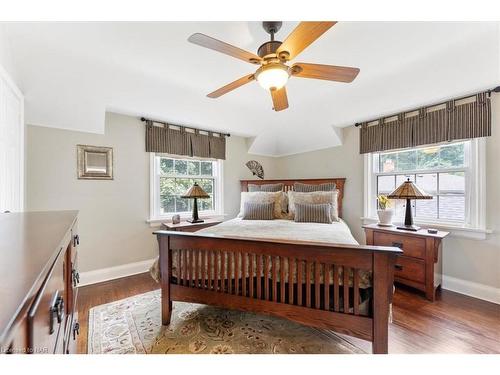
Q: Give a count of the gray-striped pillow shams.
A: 4